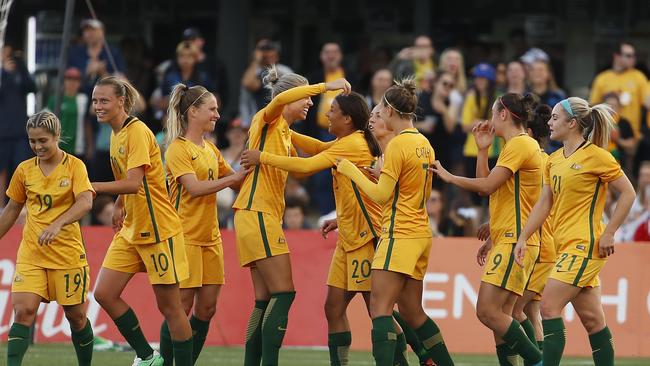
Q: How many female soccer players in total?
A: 10